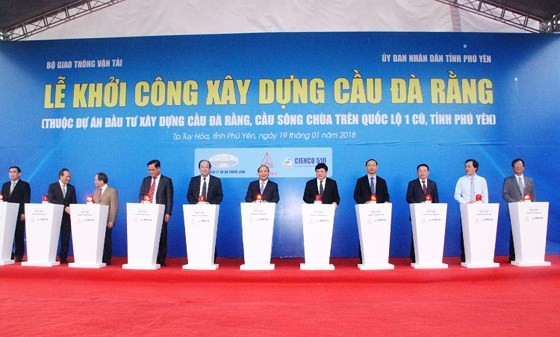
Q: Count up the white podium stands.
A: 11